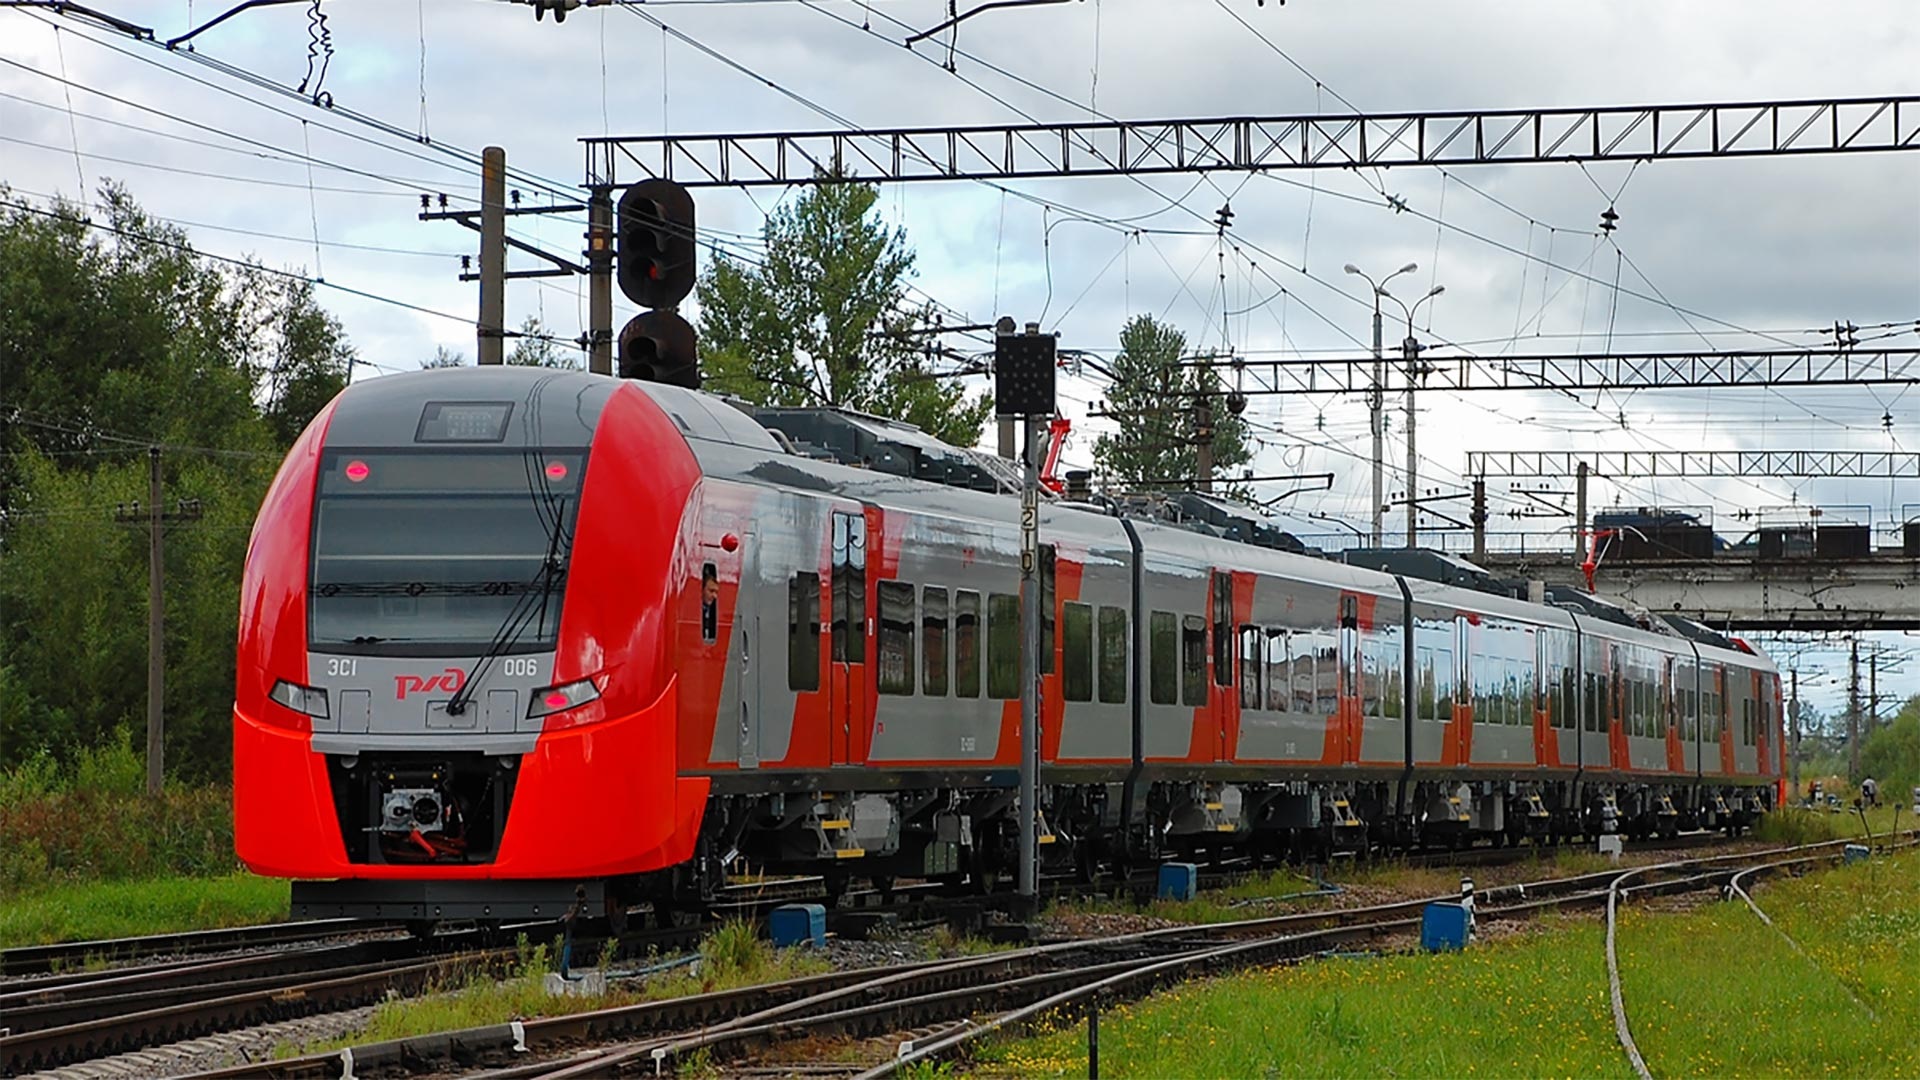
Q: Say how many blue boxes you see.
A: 4